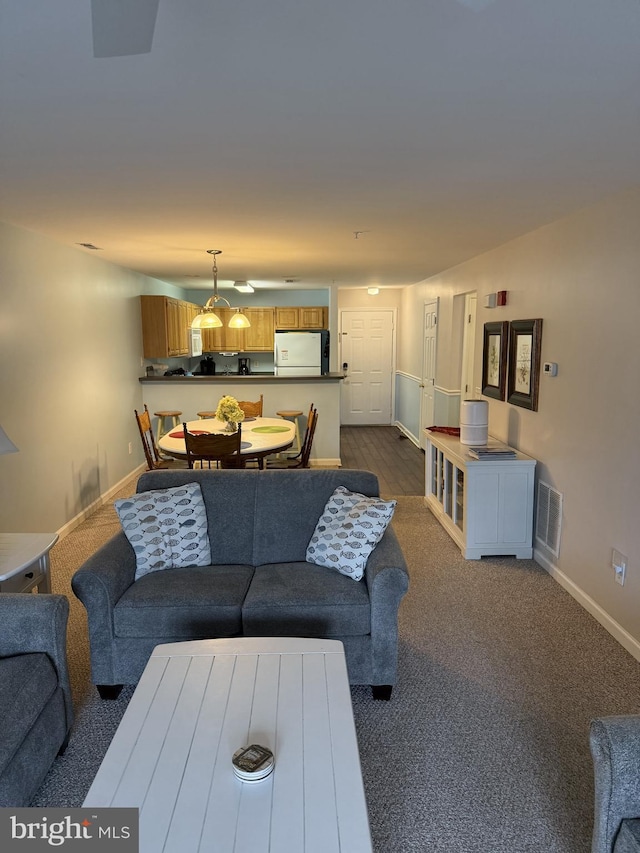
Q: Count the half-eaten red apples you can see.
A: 0